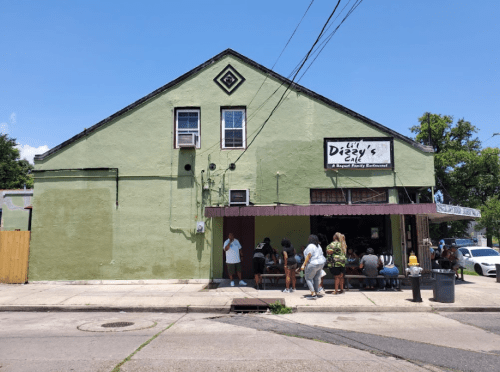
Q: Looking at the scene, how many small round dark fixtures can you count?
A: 3